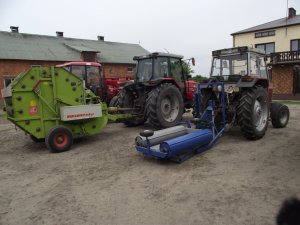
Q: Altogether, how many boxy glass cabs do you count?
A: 3